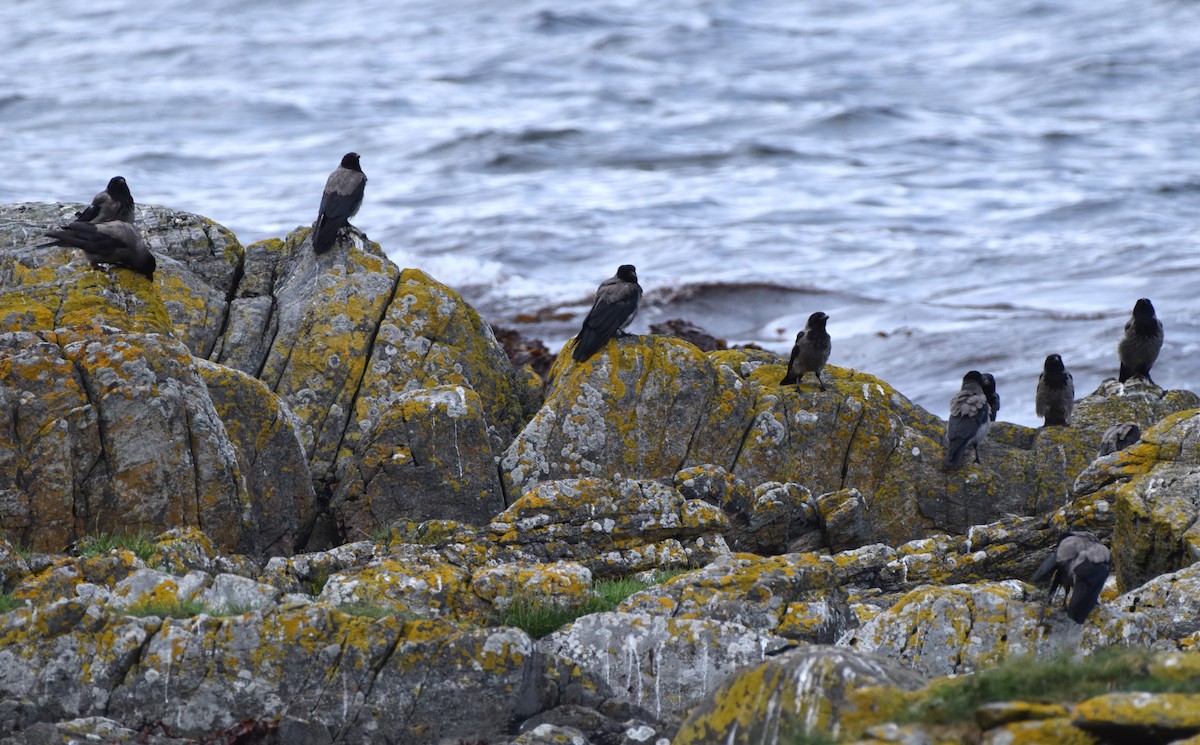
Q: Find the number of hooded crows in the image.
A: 11